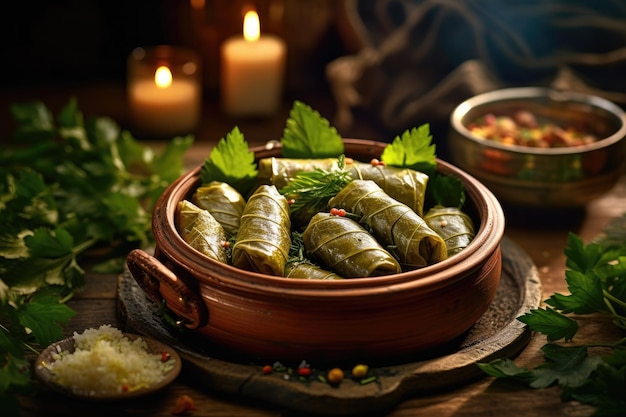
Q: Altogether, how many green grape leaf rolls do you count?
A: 9